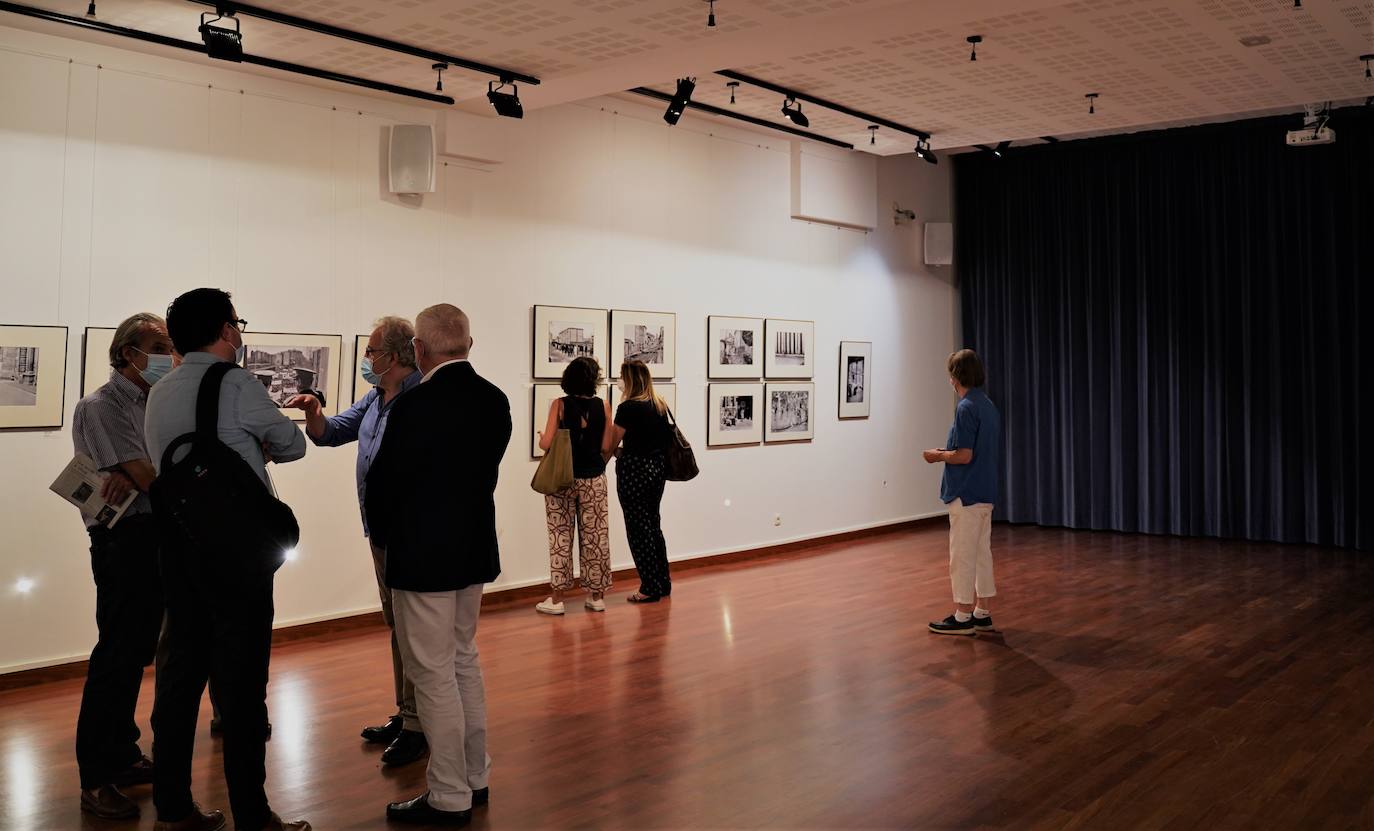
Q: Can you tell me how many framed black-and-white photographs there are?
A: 13